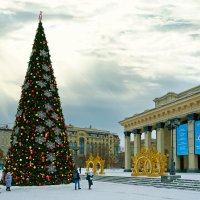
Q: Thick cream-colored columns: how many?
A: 6